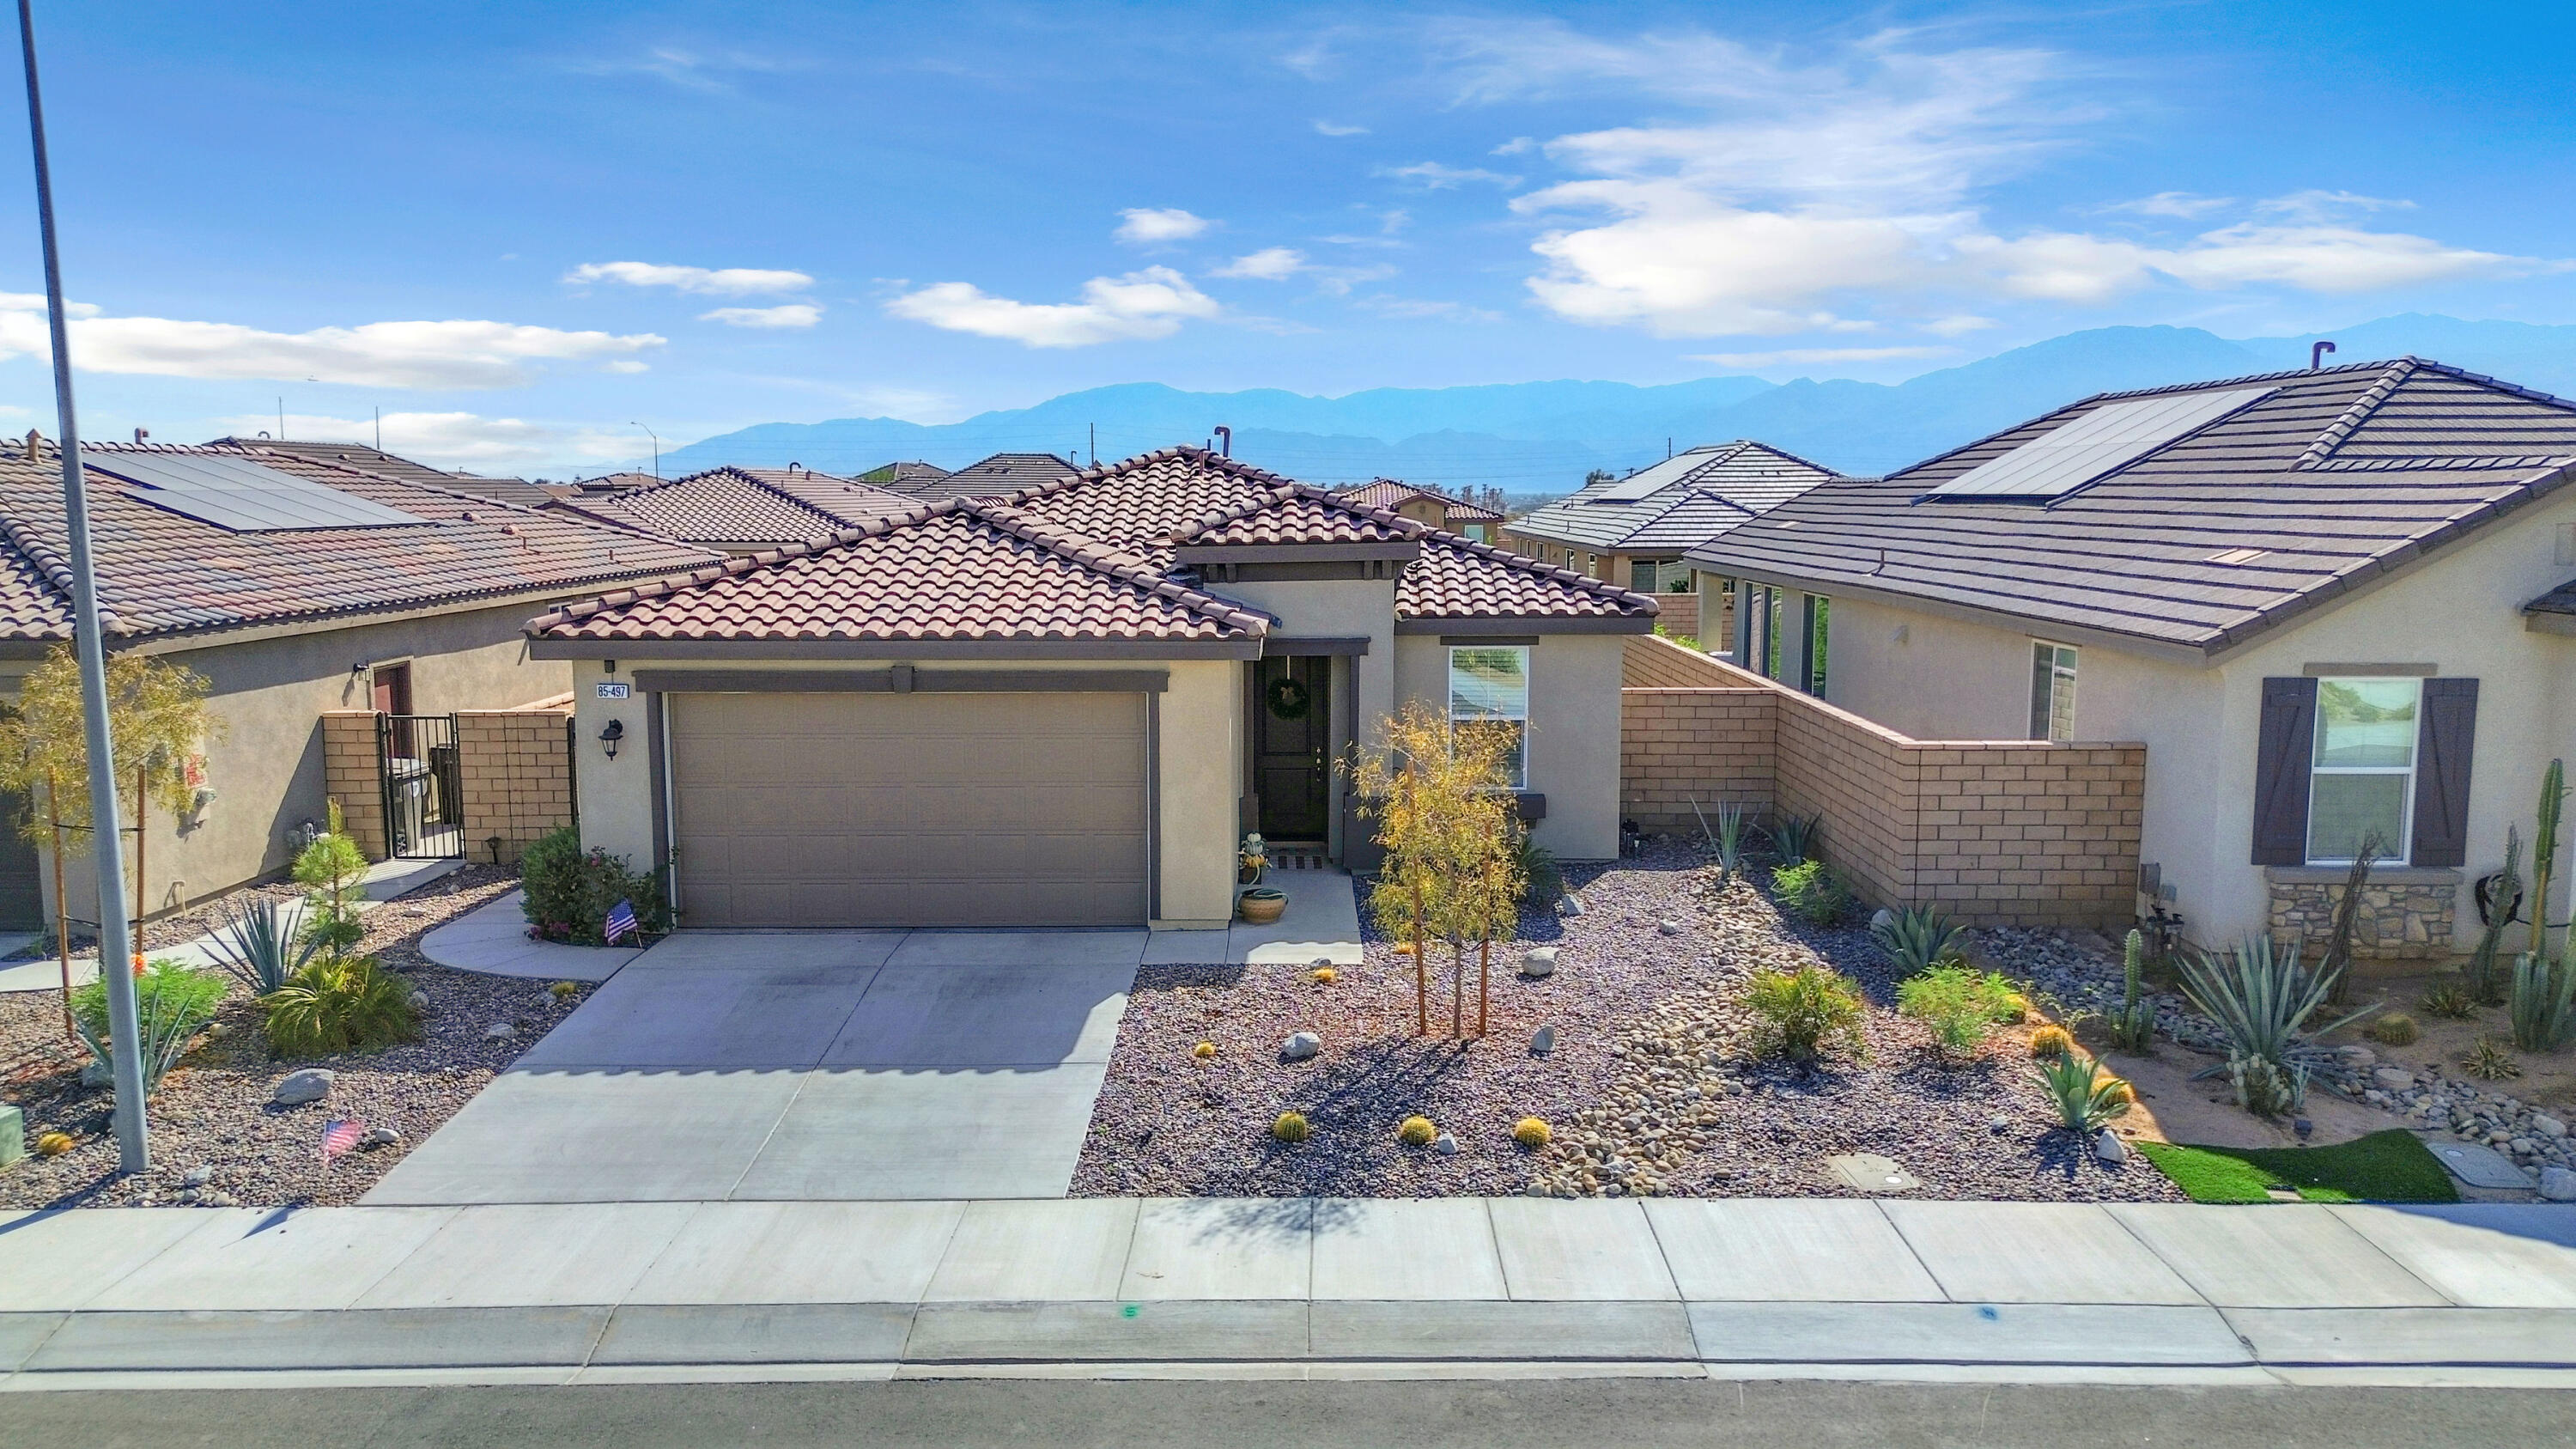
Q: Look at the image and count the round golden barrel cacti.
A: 12